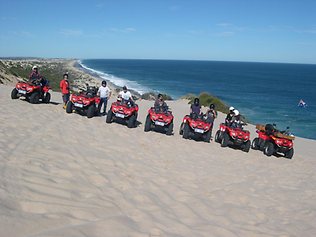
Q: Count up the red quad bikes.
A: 7